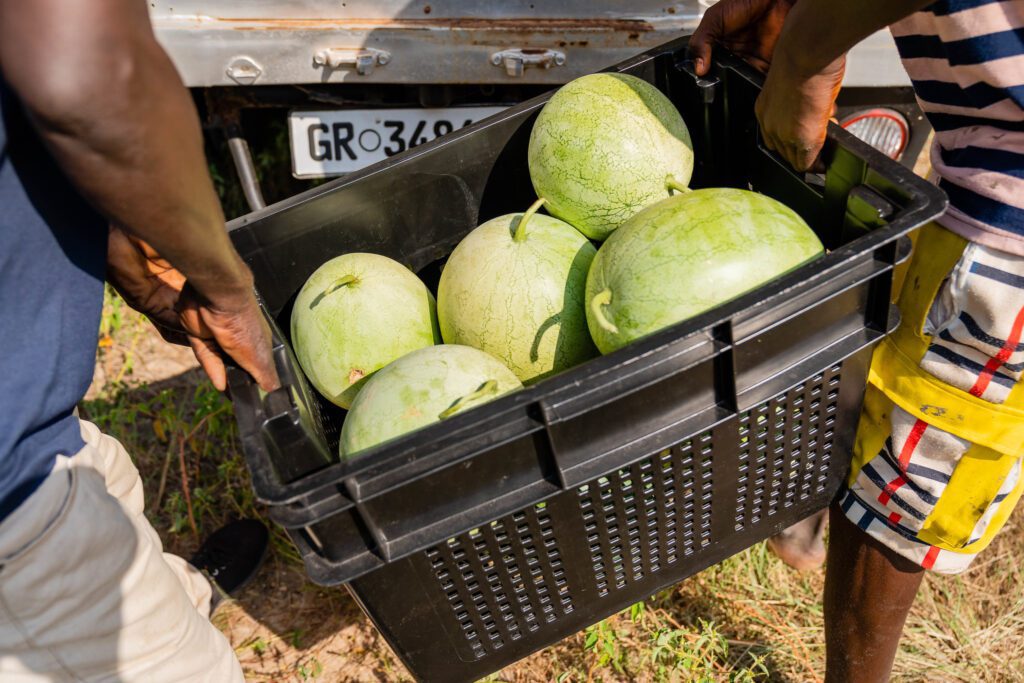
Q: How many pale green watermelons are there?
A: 5